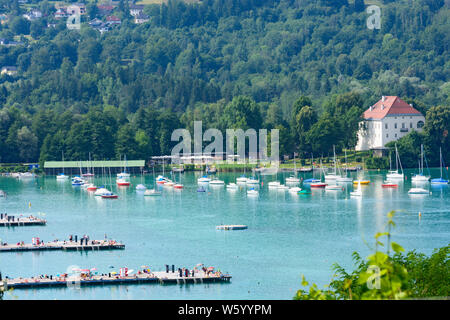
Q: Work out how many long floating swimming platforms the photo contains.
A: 3